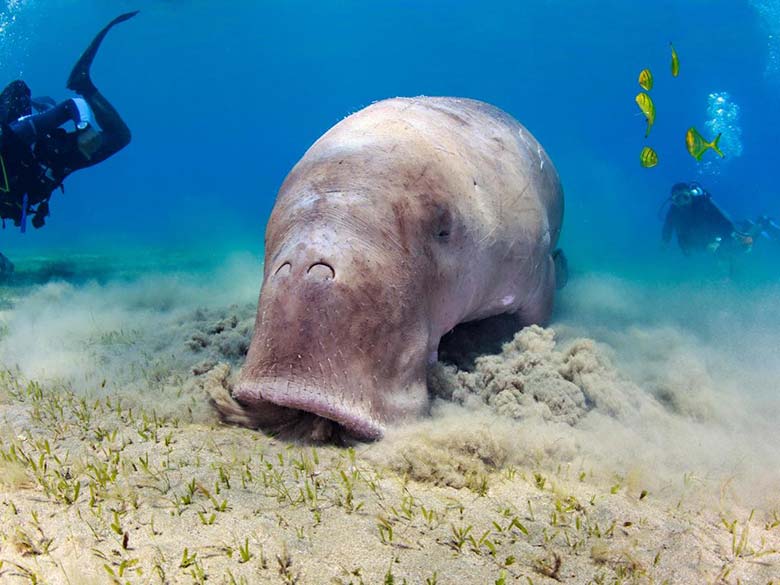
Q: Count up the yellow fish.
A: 5